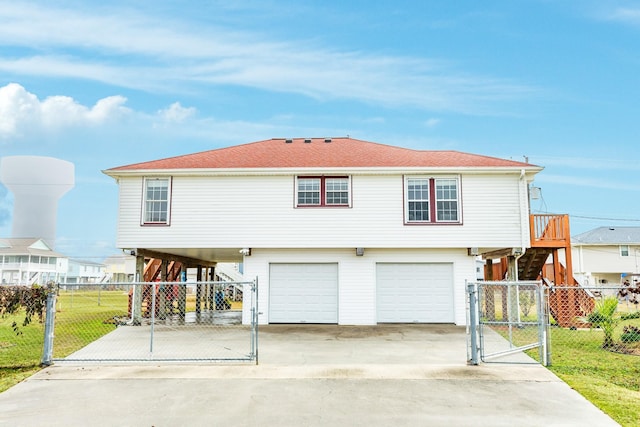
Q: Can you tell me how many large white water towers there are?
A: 1